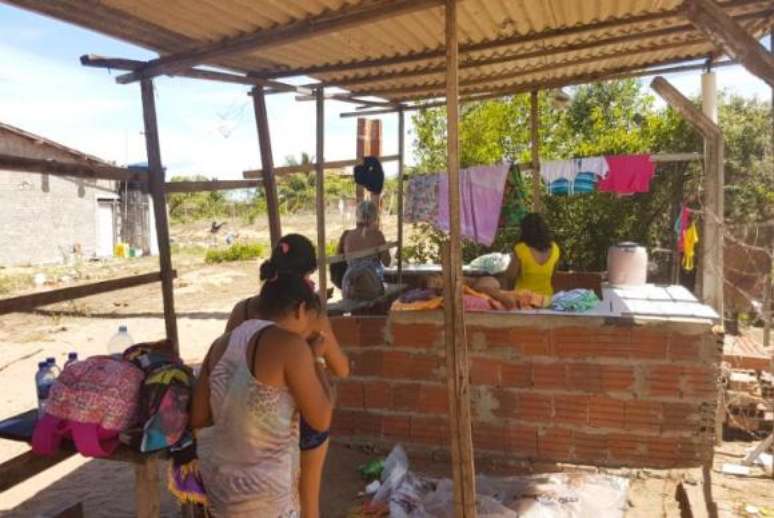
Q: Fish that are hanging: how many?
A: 0